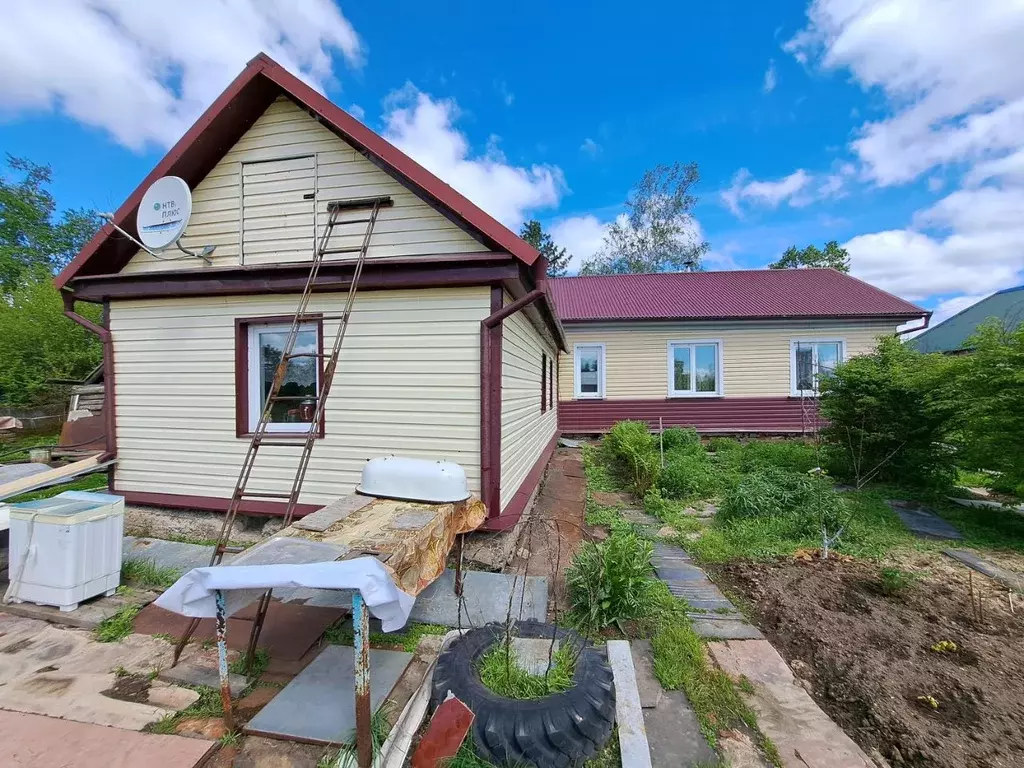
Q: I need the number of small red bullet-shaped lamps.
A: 0